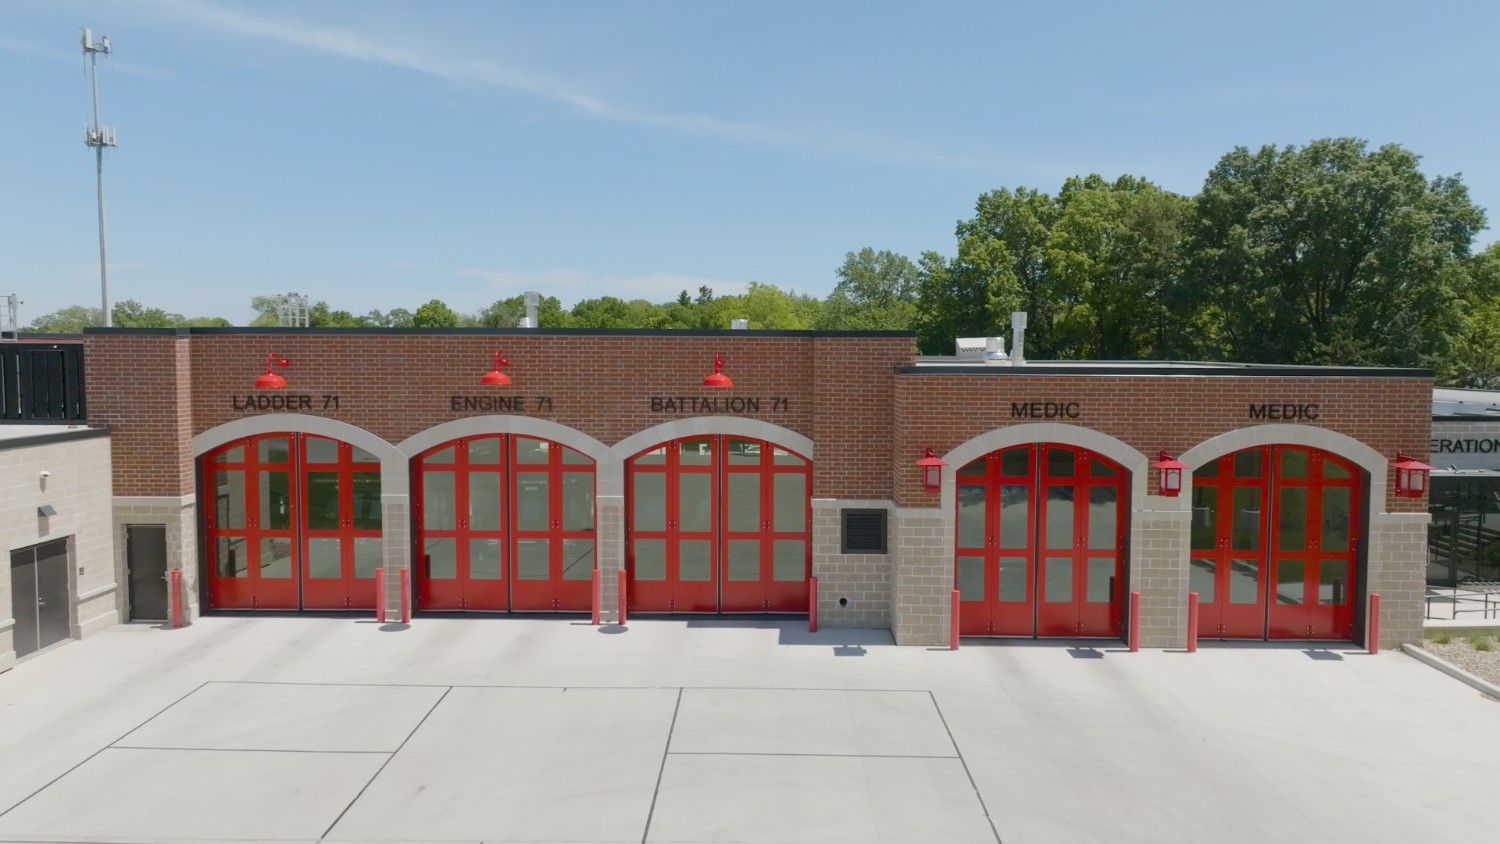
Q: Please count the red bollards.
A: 10